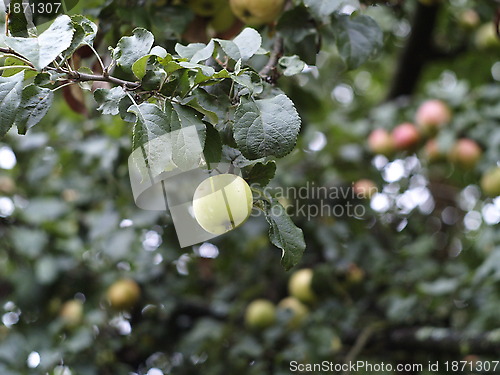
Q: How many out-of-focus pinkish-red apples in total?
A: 6